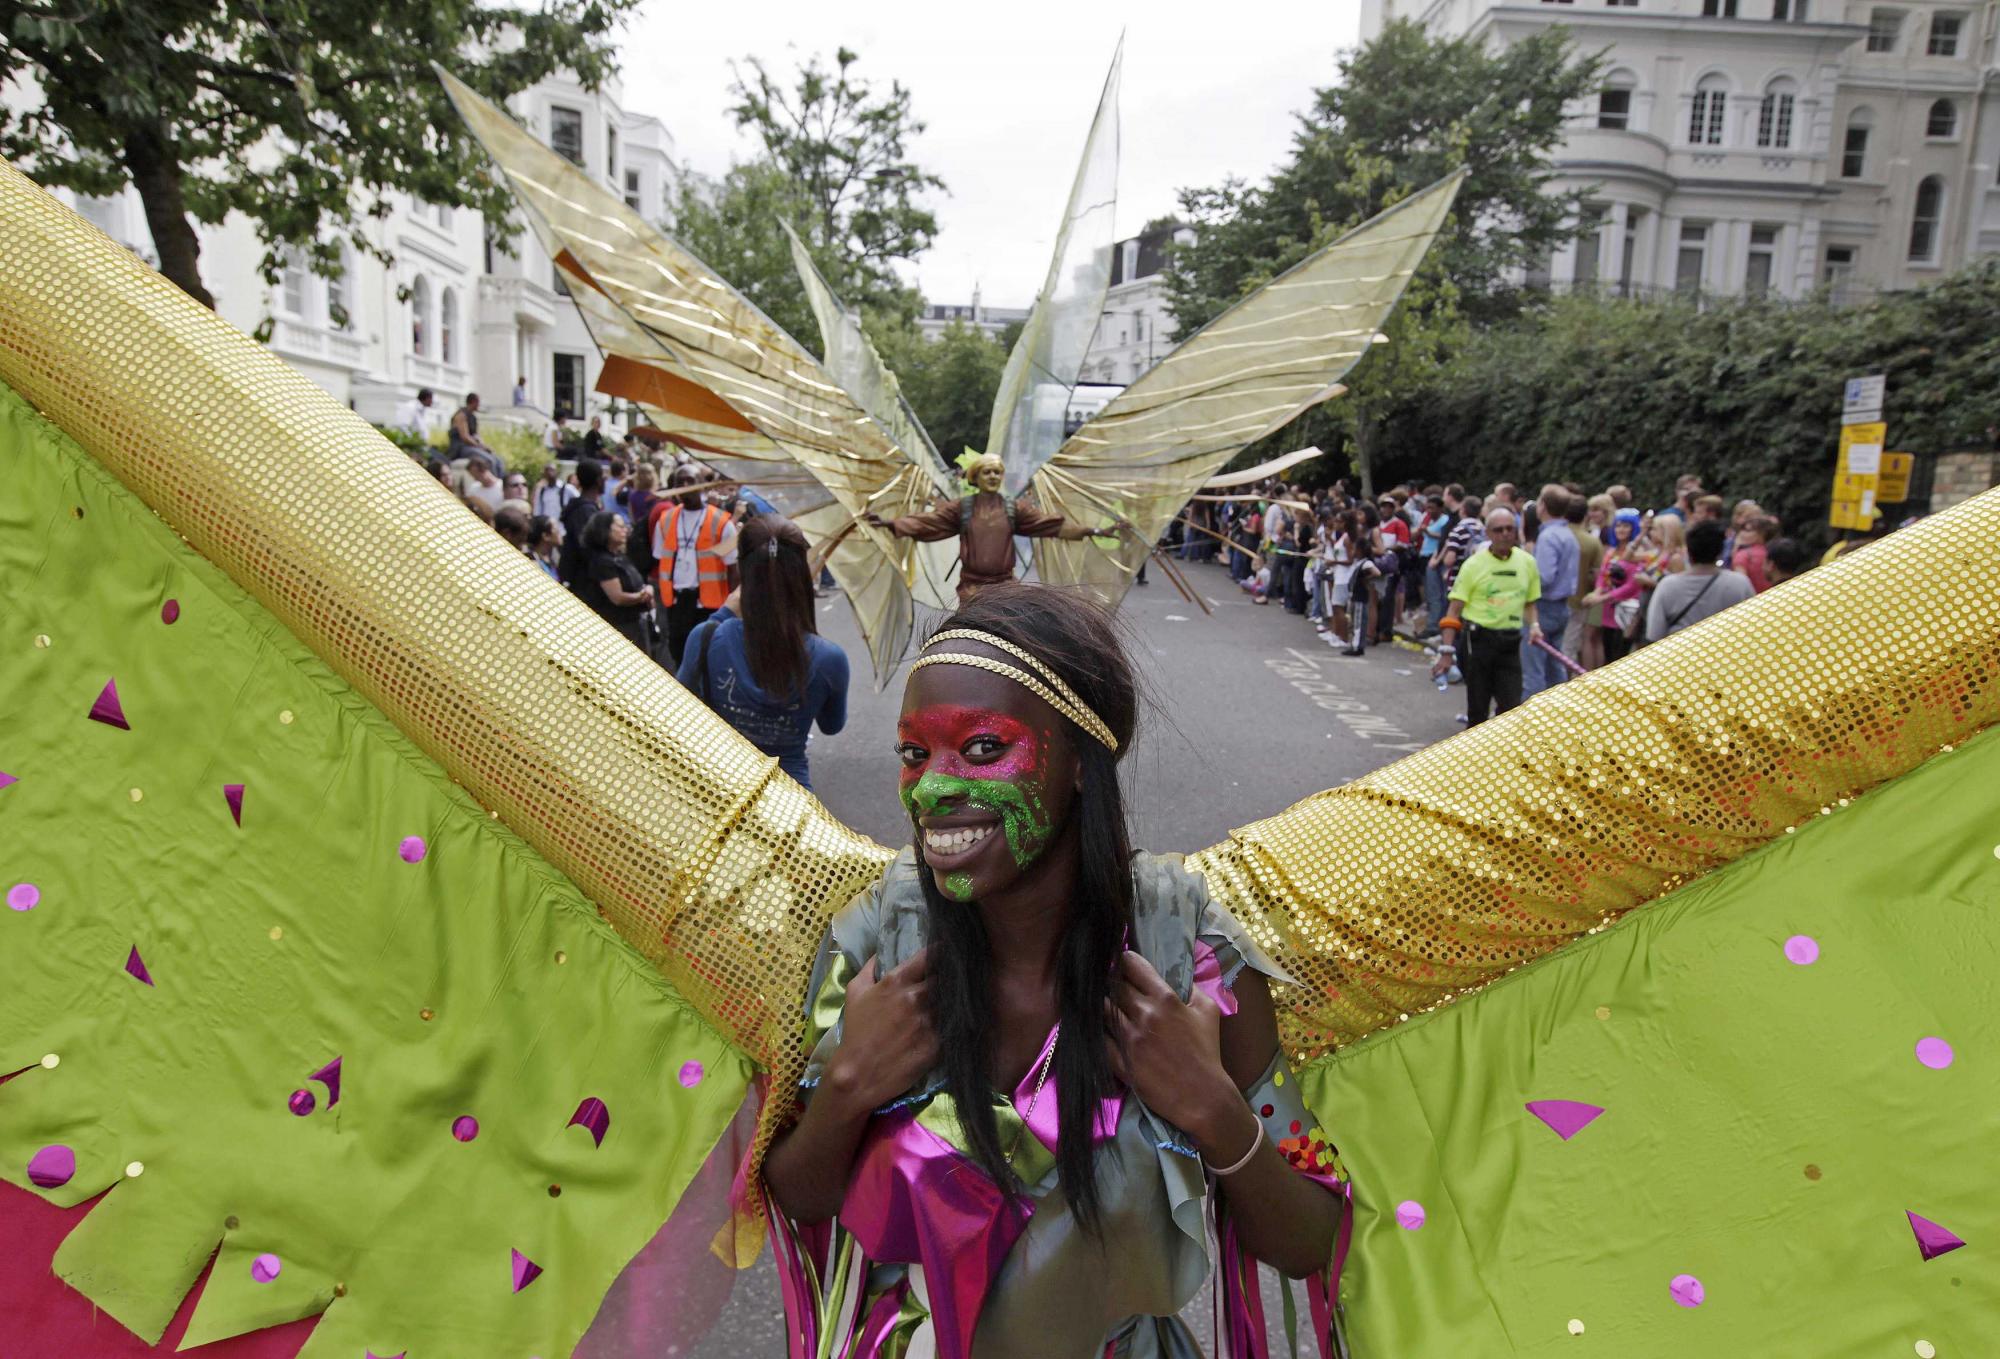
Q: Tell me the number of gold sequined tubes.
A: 2